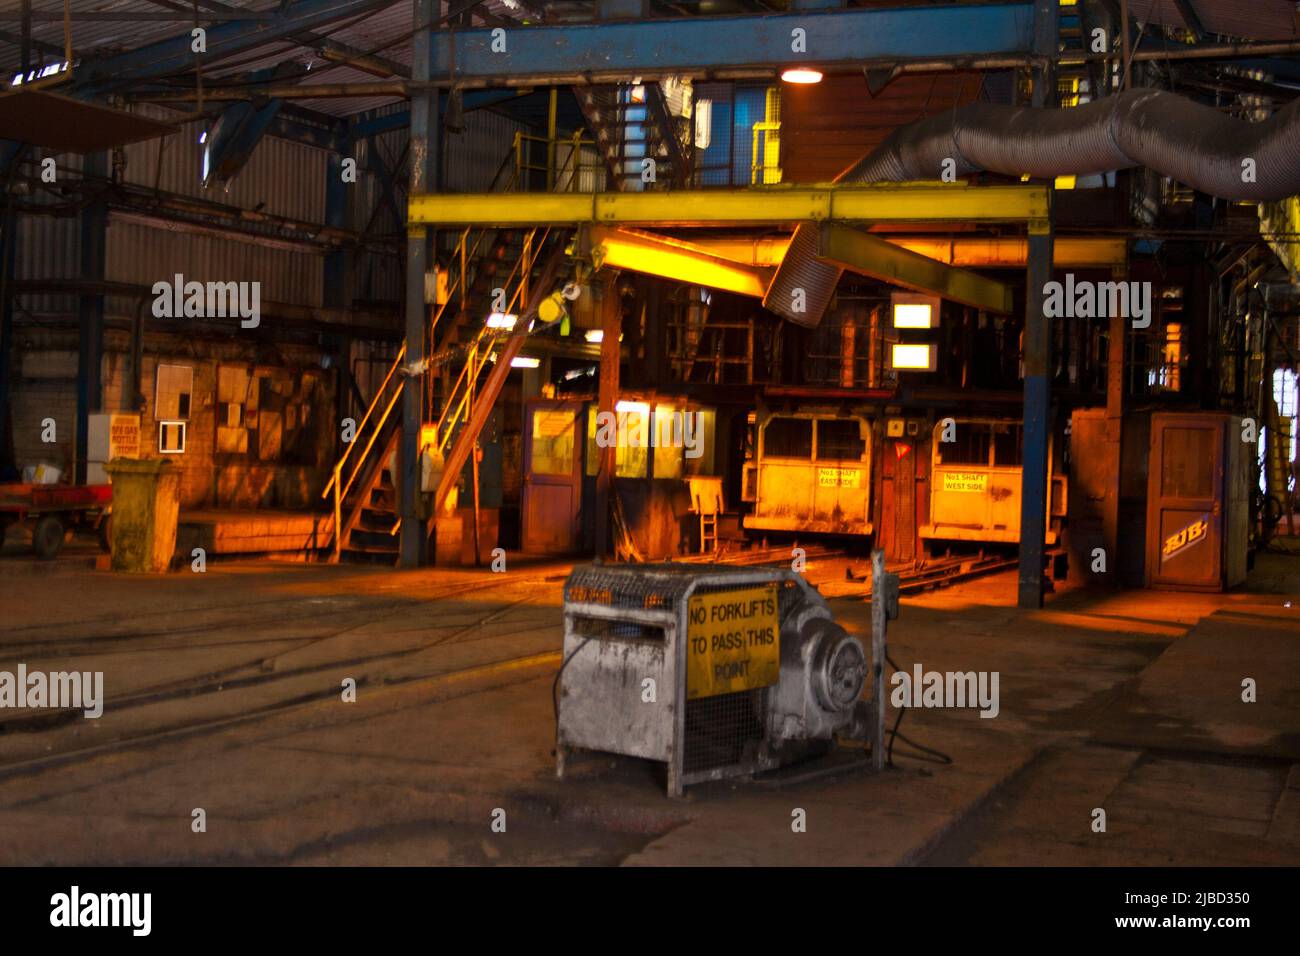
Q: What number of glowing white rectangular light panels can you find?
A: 2